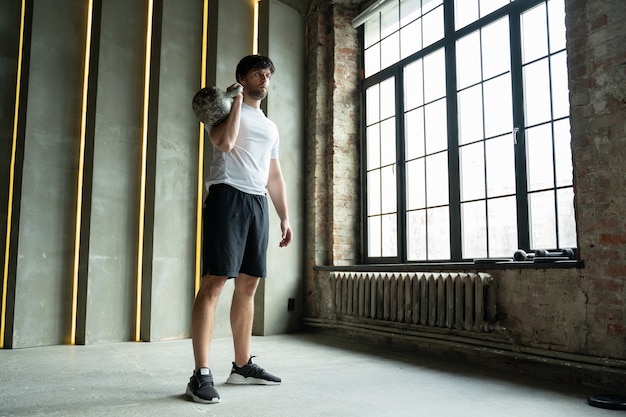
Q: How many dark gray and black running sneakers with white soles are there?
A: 2